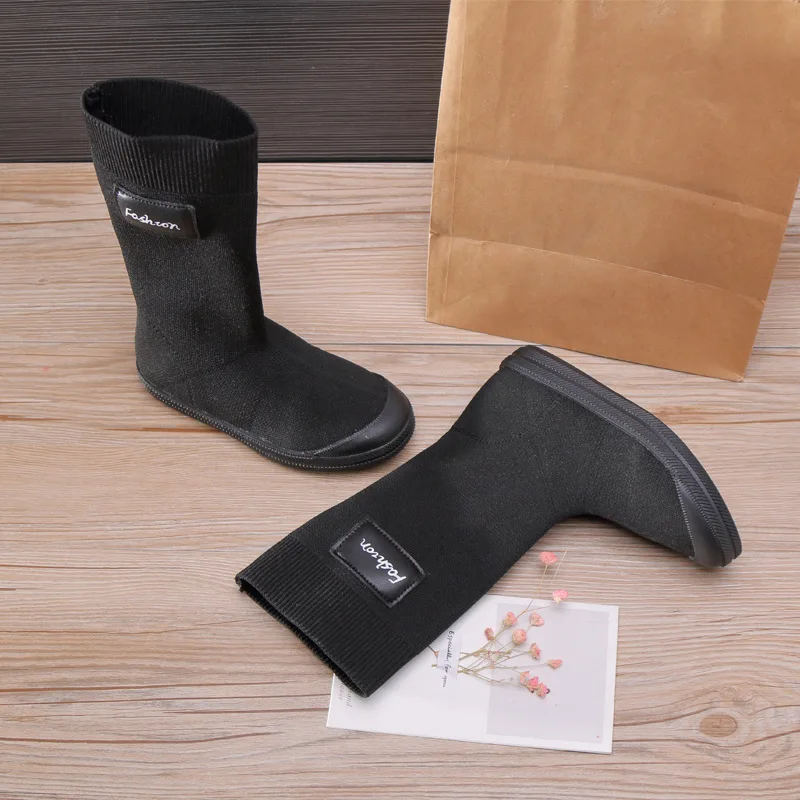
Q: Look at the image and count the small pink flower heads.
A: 11